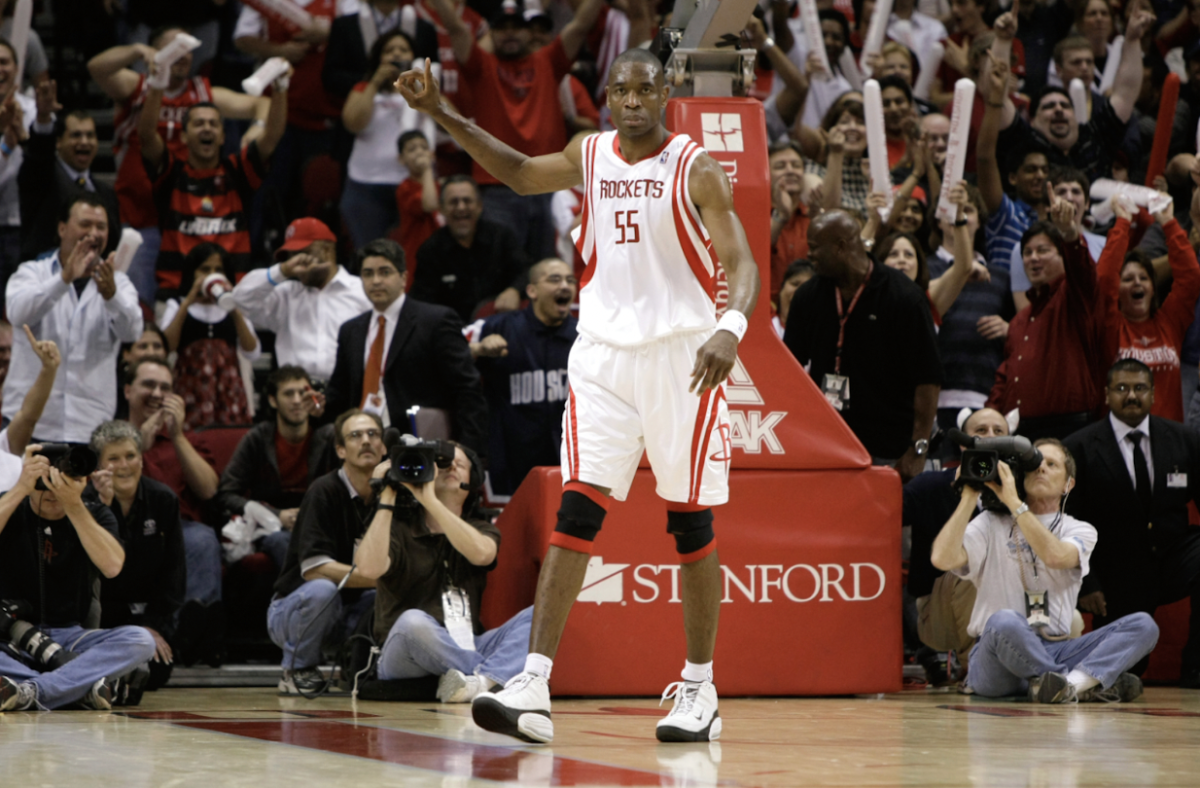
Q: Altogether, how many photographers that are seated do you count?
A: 3